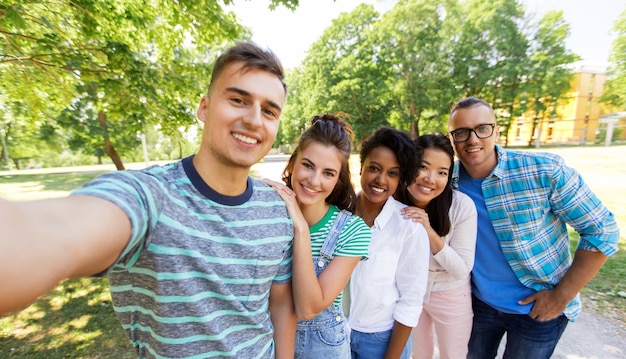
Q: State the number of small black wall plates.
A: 0